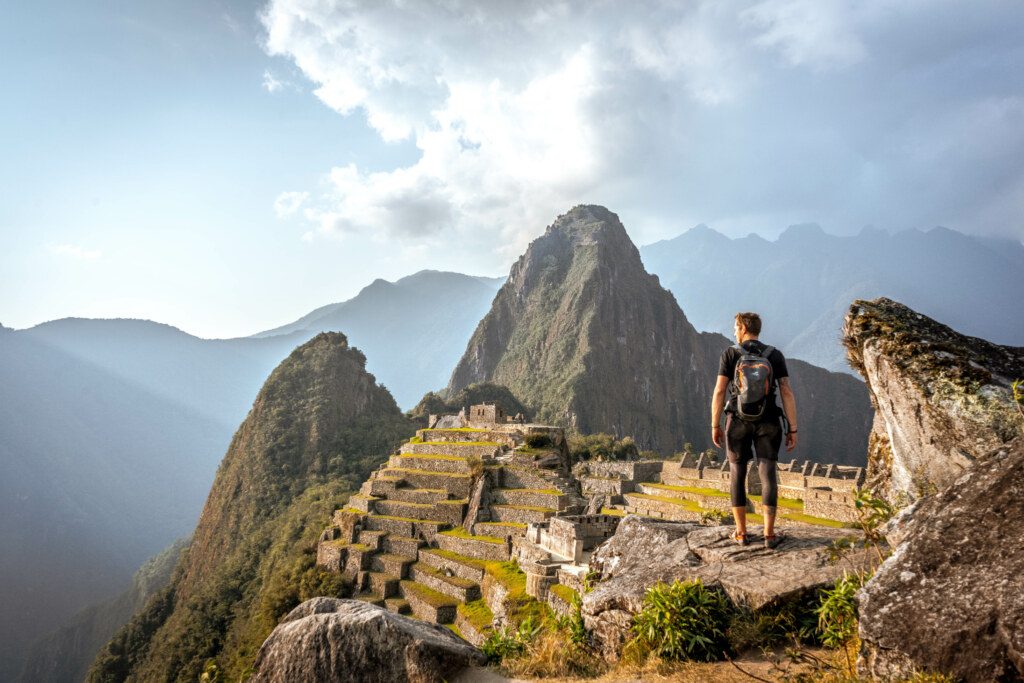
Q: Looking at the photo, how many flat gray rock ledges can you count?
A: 1